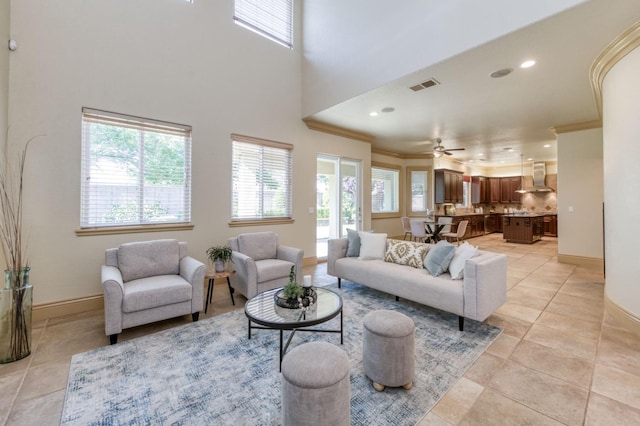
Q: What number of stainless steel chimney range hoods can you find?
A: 1